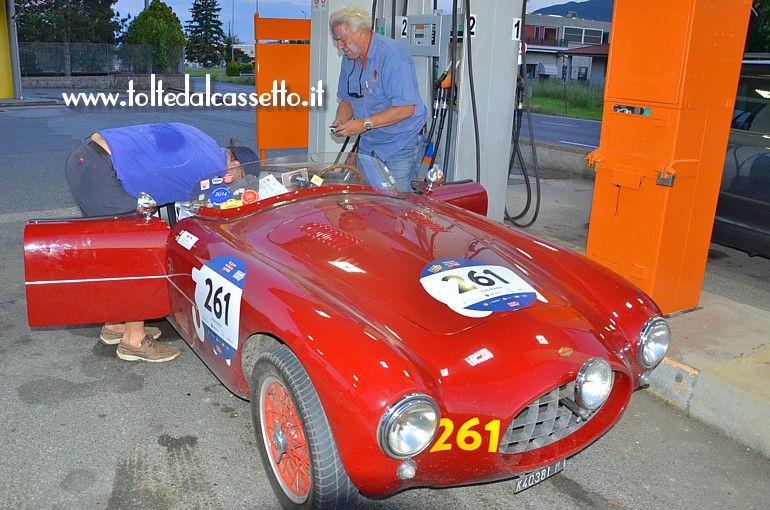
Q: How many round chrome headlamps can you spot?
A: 3